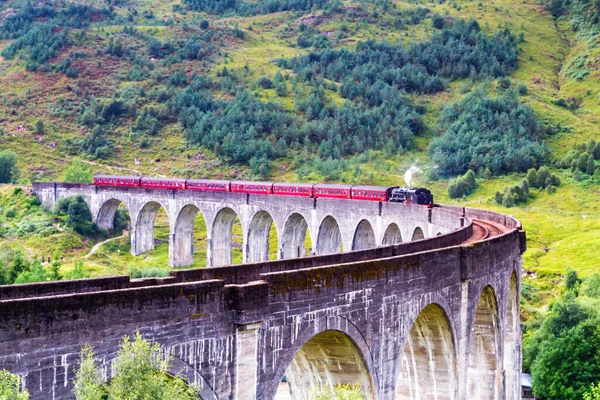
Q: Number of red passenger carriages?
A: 7